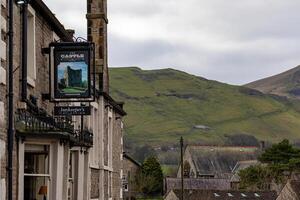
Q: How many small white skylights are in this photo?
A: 4